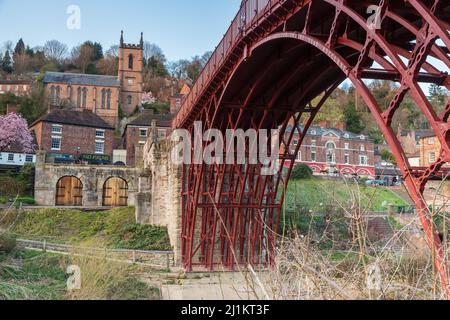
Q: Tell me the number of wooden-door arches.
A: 2